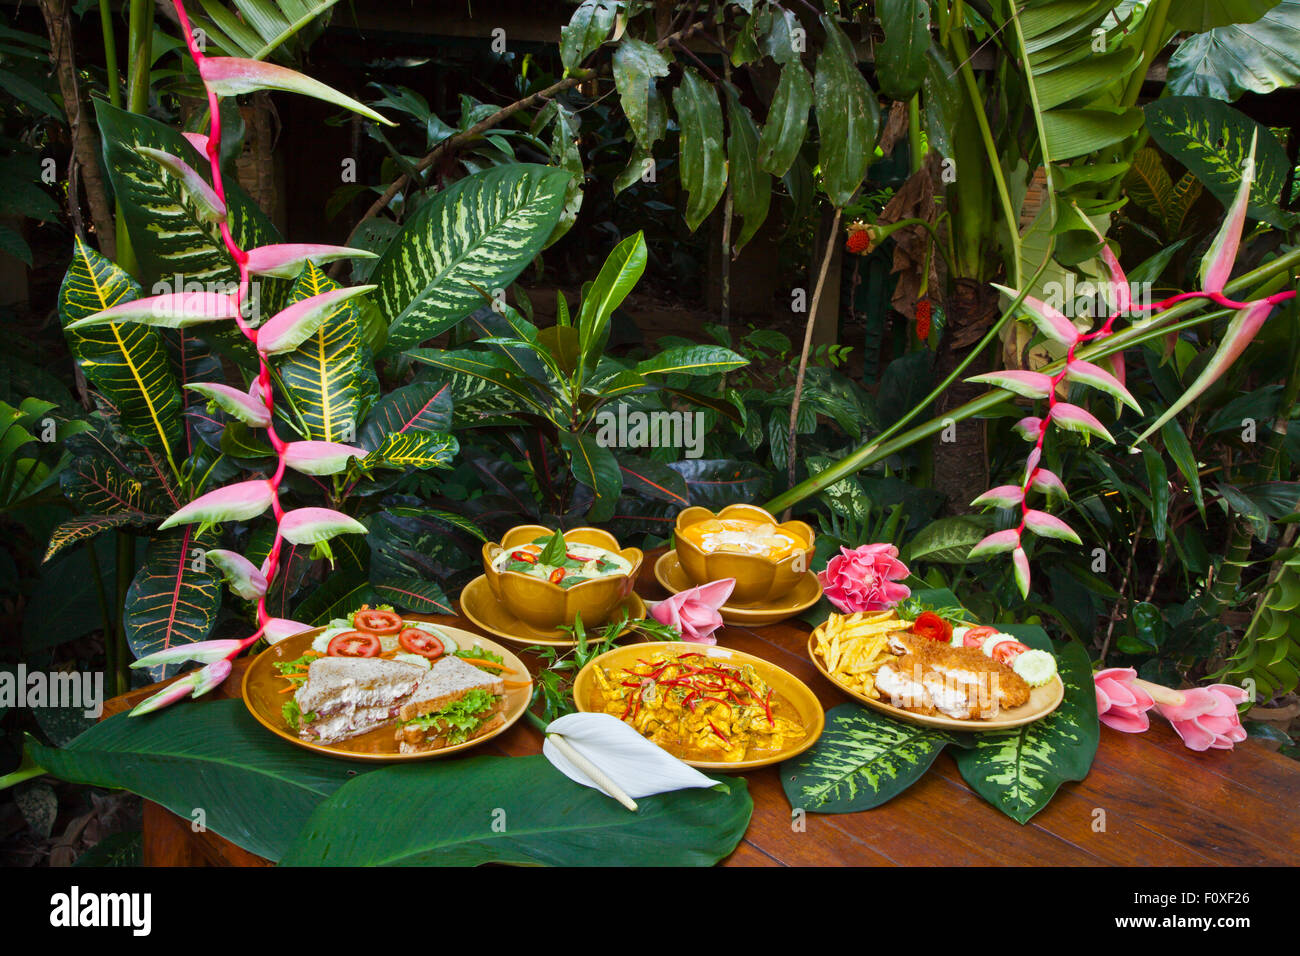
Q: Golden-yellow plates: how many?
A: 5